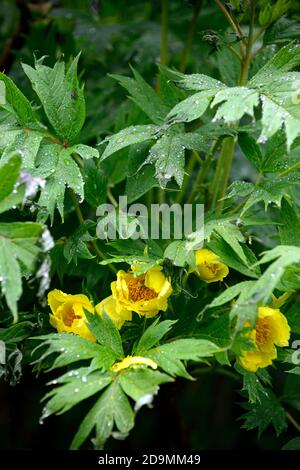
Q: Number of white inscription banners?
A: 0